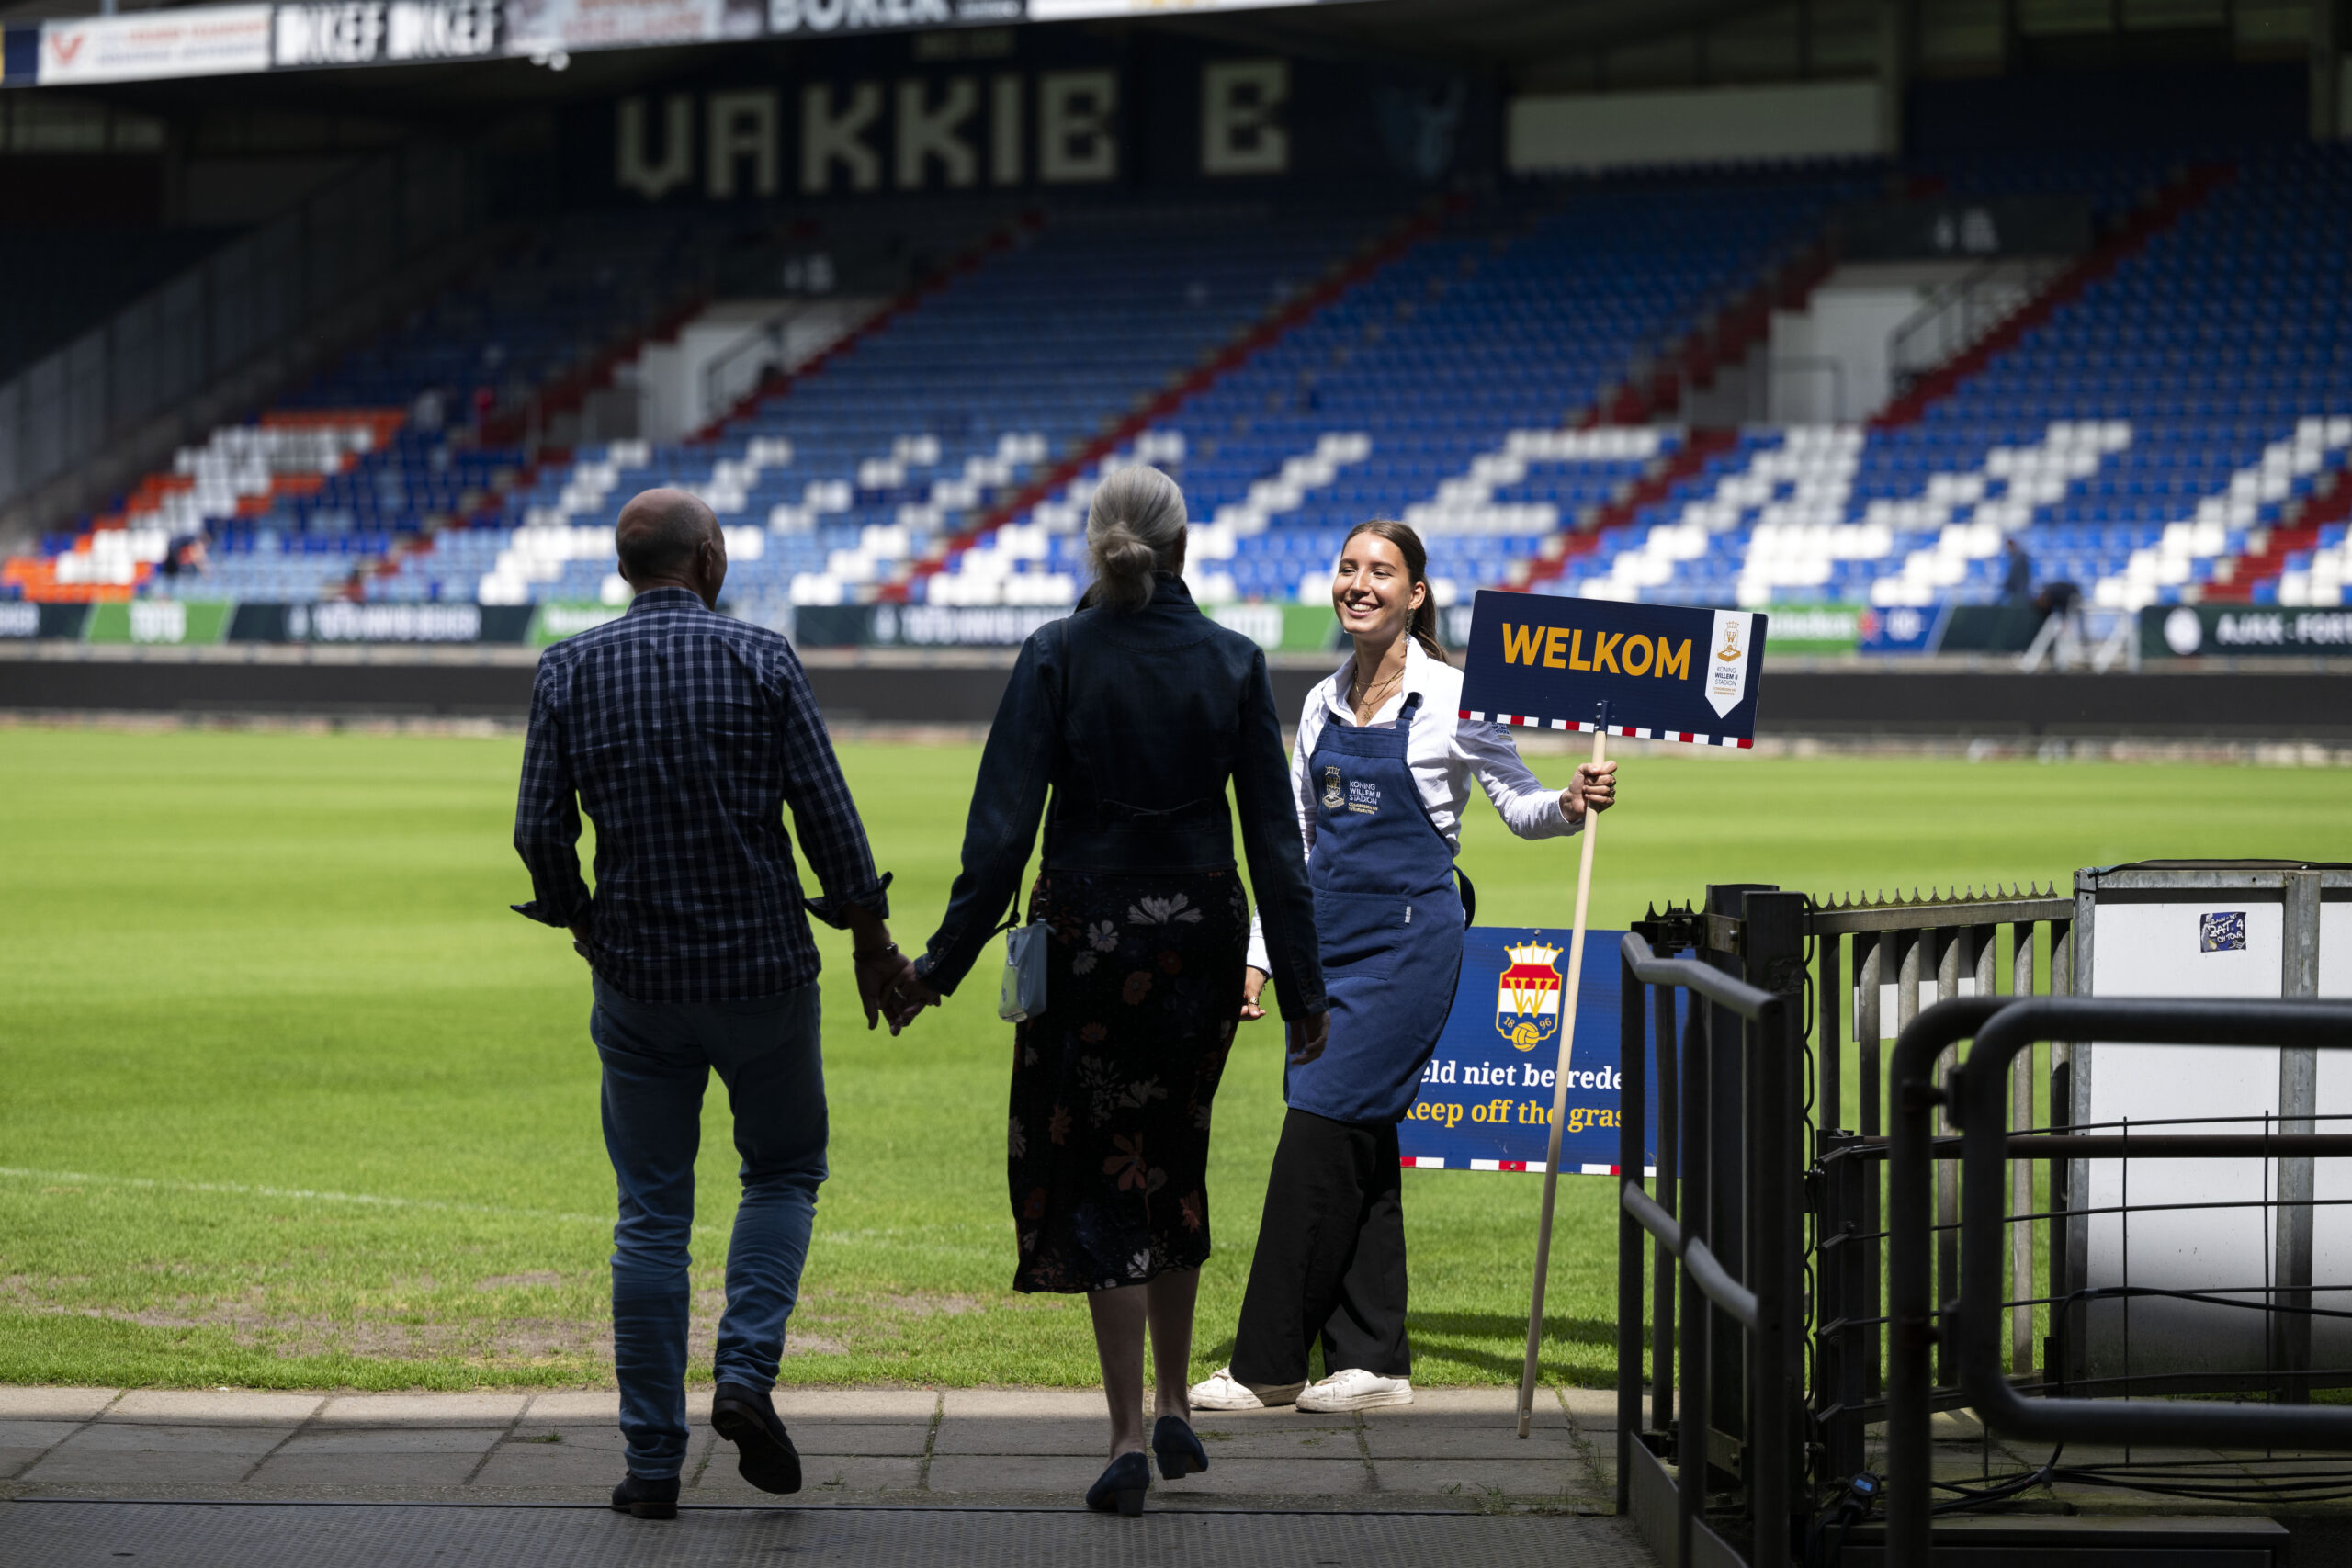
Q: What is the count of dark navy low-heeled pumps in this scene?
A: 2